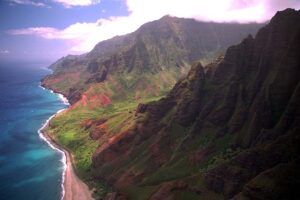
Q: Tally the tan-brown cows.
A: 0